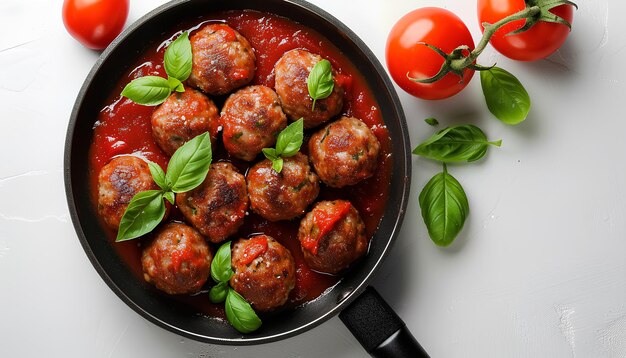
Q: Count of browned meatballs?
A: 11